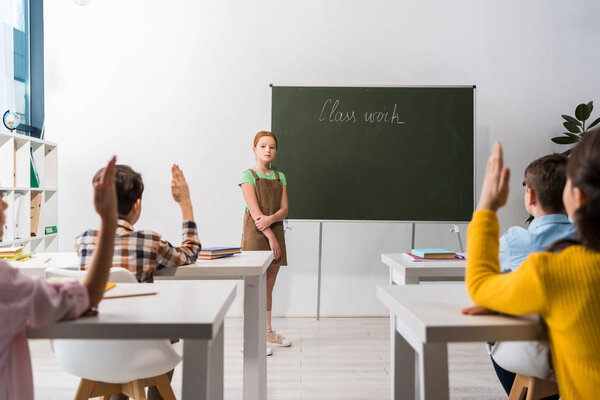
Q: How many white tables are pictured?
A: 4